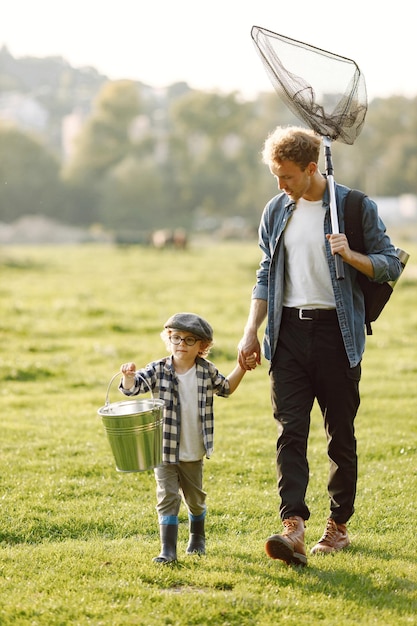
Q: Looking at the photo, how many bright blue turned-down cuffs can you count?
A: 2